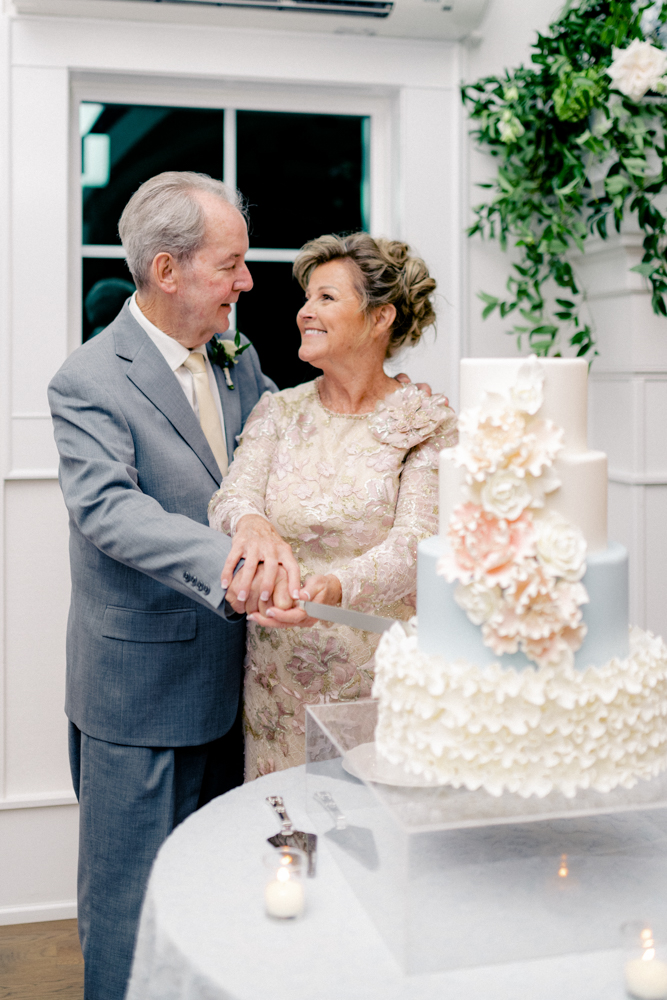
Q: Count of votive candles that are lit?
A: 2